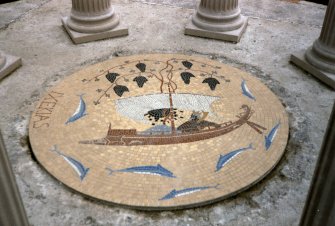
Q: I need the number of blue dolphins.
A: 7